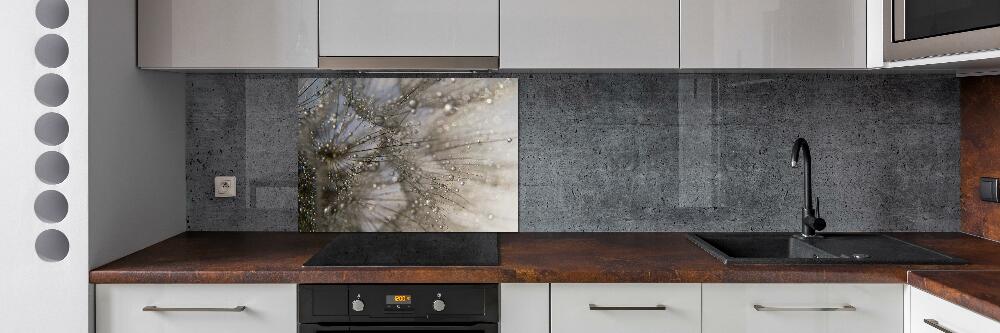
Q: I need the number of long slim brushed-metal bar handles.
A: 4